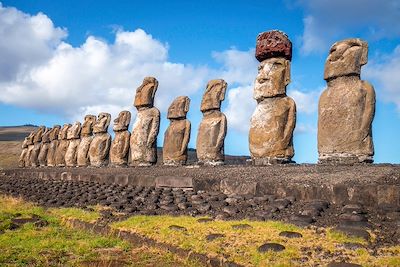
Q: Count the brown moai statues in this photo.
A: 15